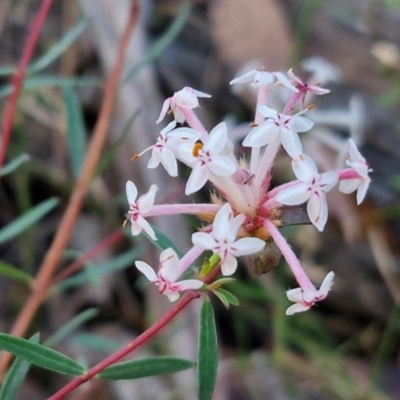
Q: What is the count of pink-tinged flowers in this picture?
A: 12